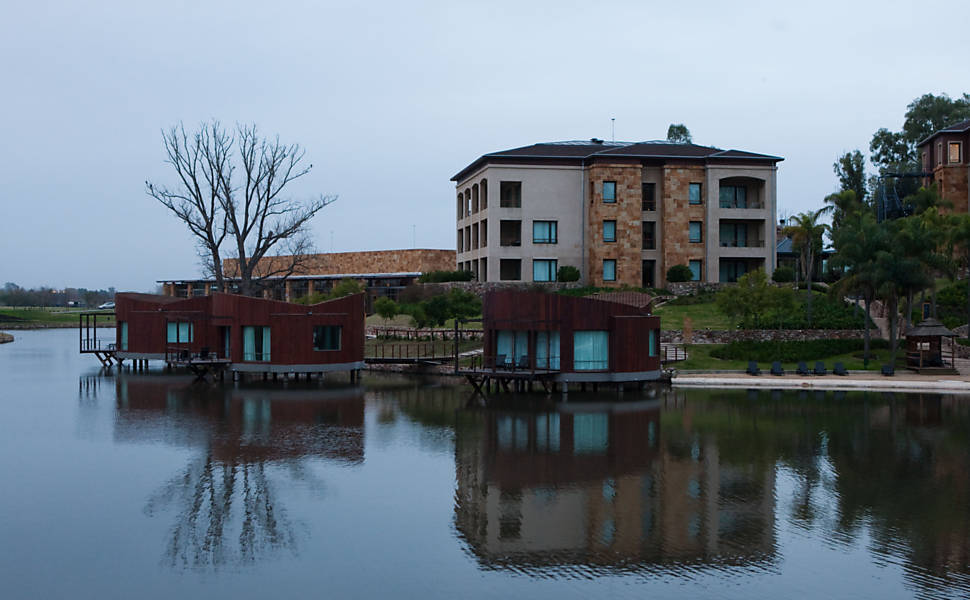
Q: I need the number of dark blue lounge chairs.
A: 6